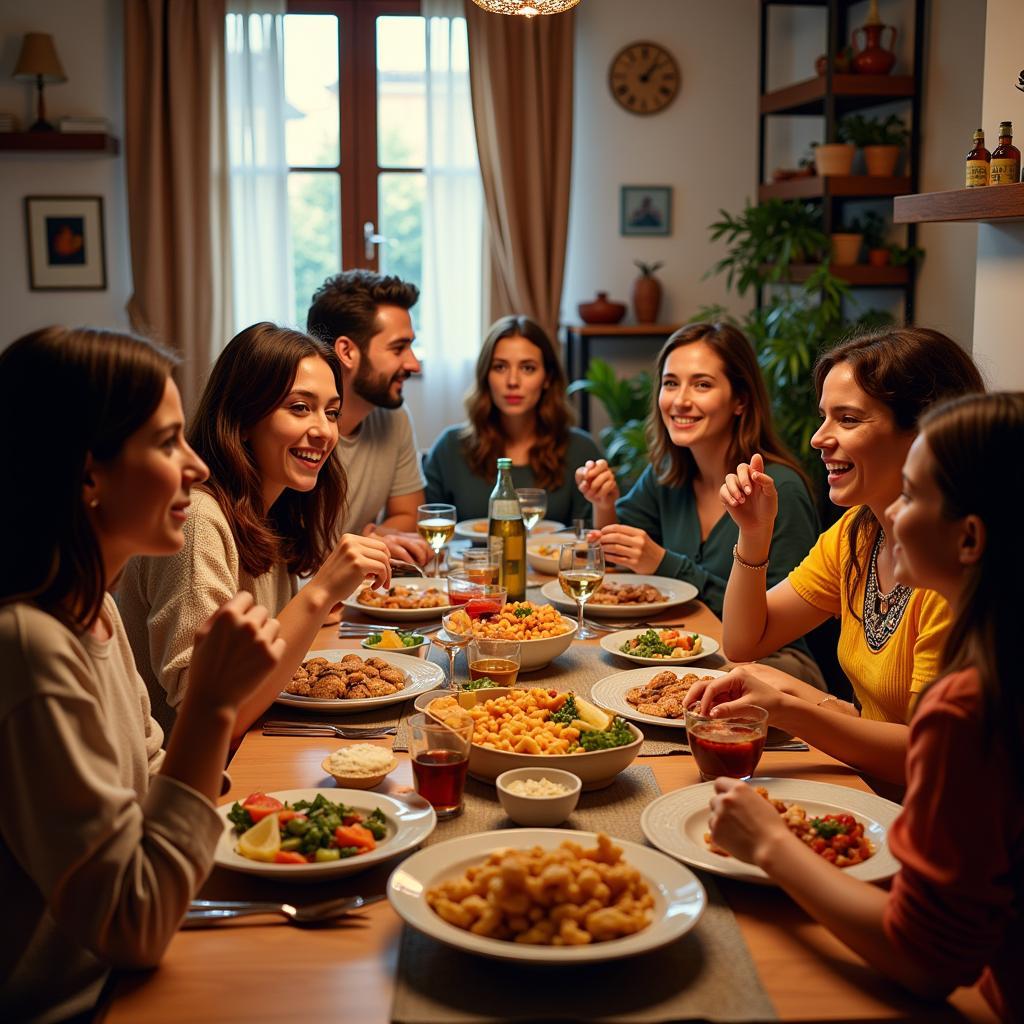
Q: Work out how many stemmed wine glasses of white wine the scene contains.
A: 3